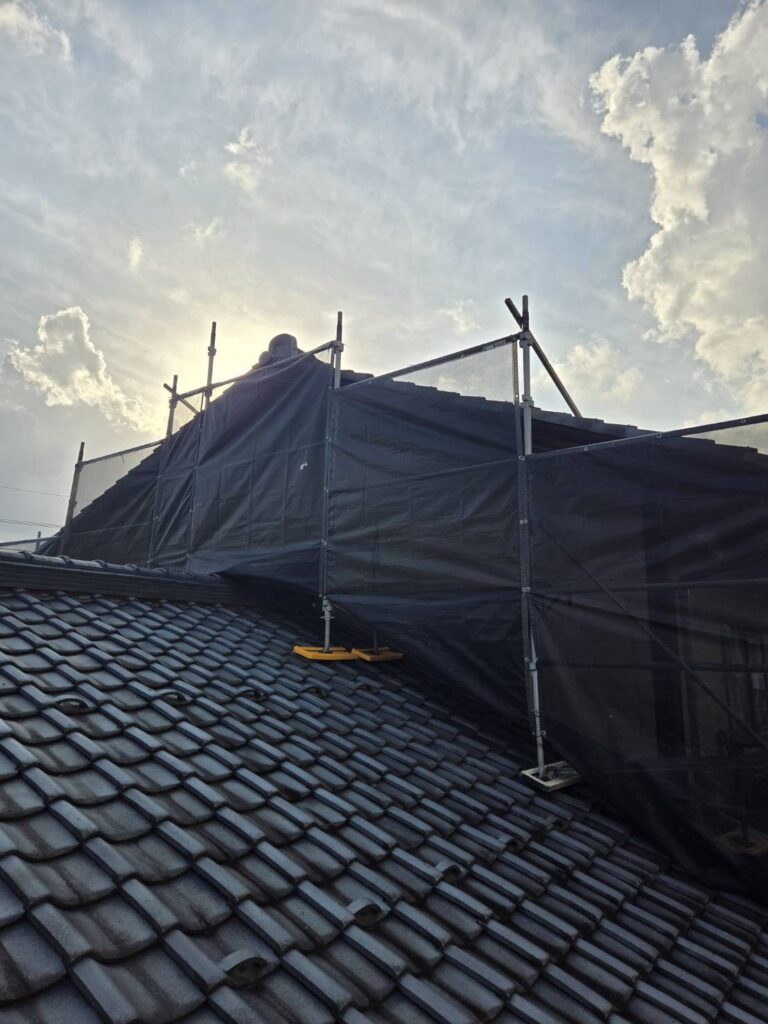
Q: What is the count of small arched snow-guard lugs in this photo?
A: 10